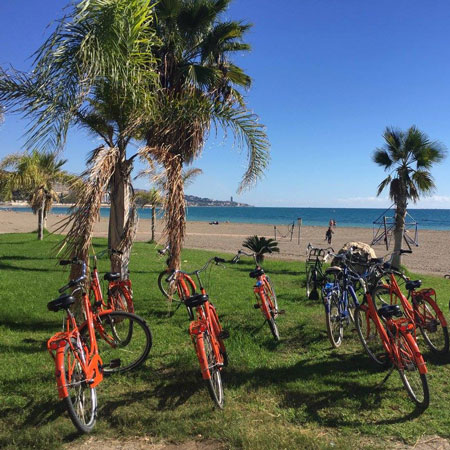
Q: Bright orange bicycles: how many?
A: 7